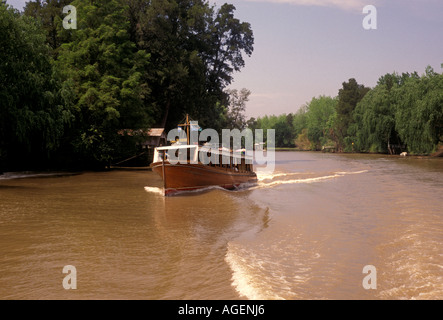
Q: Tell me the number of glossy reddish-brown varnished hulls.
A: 1